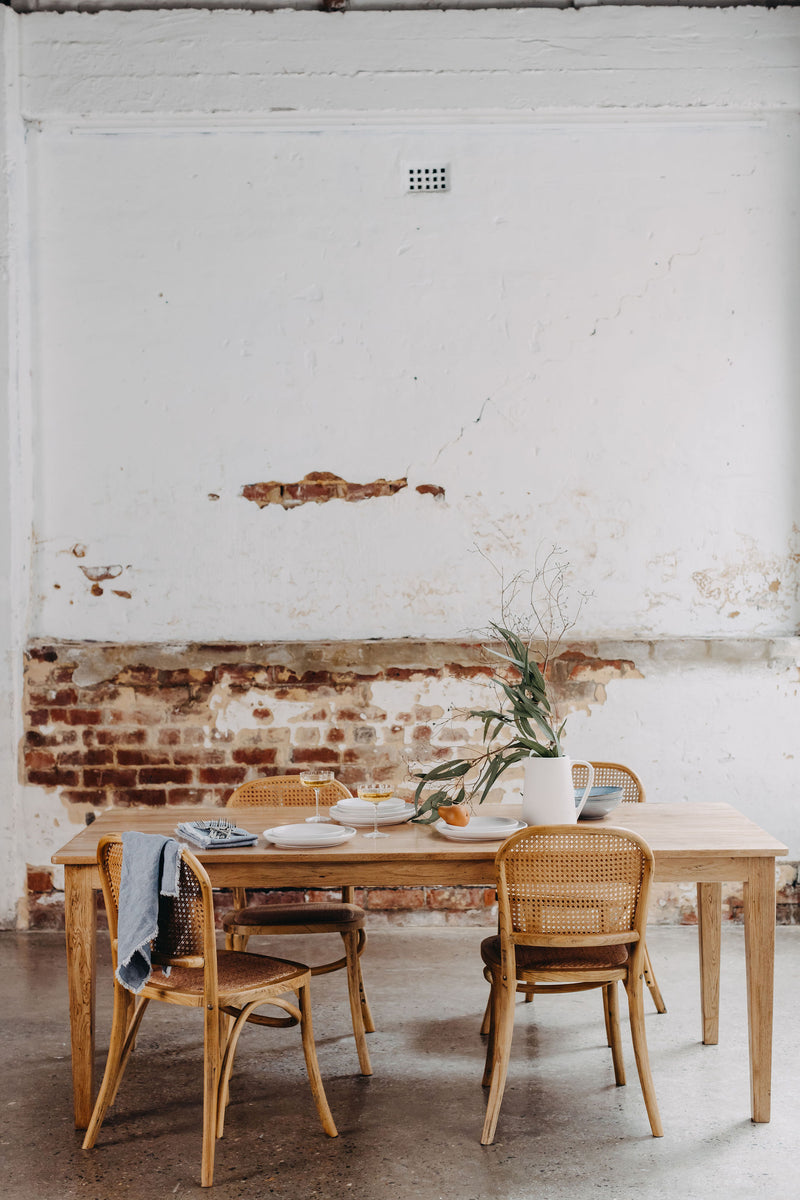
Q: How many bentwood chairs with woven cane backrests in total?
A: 4